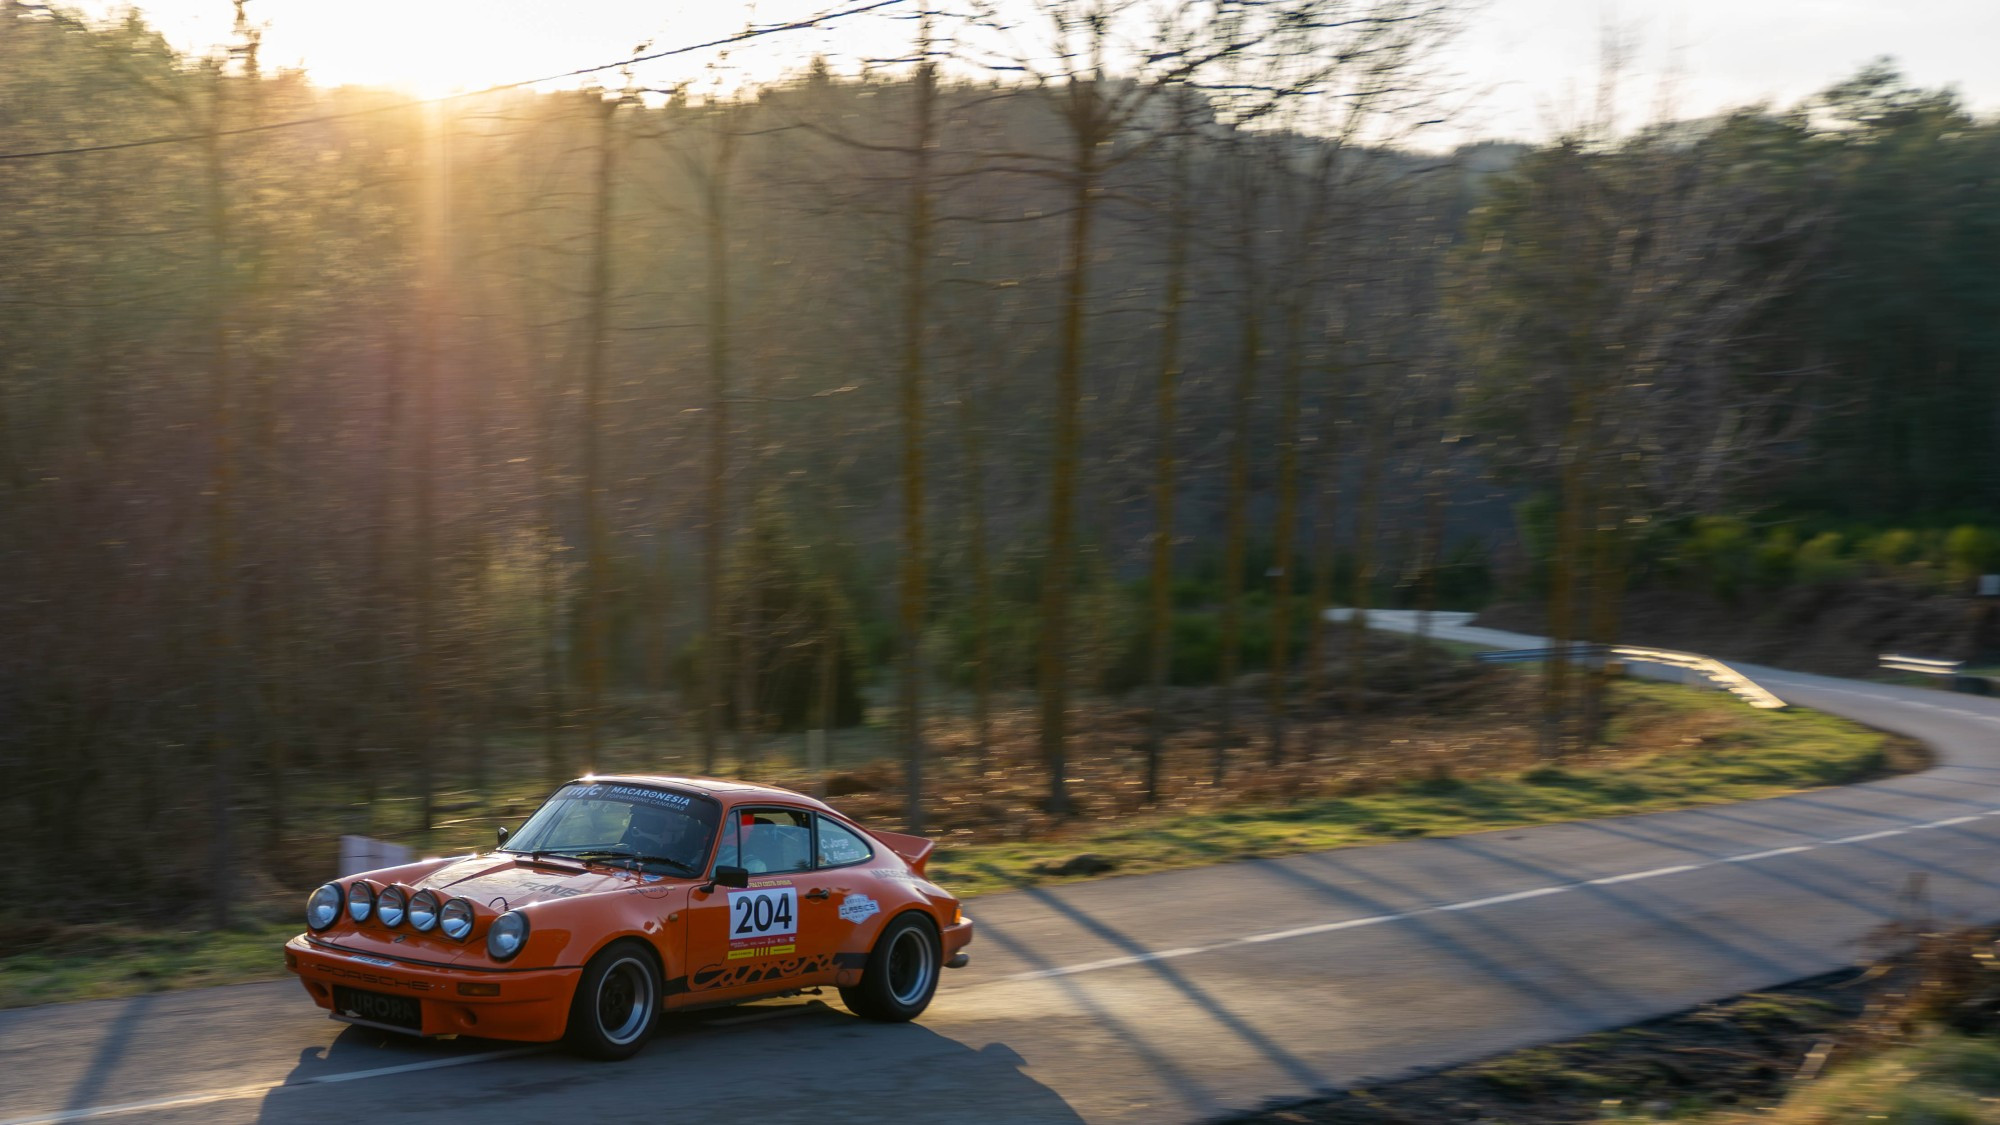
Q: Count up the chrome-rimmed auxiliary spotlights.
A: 4